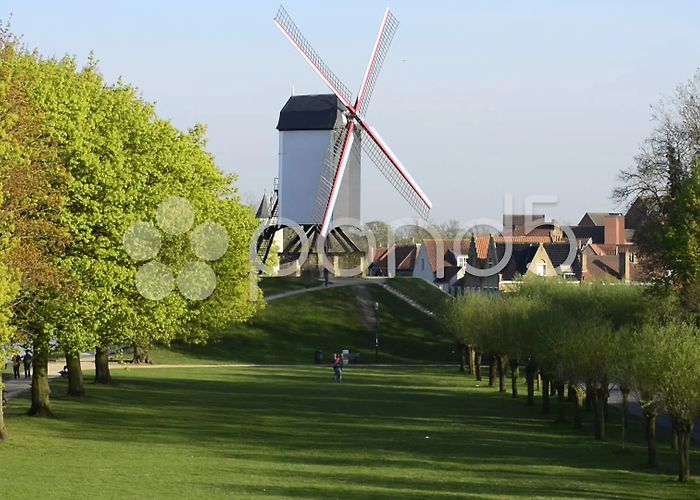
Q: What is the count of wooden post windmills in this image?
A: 1